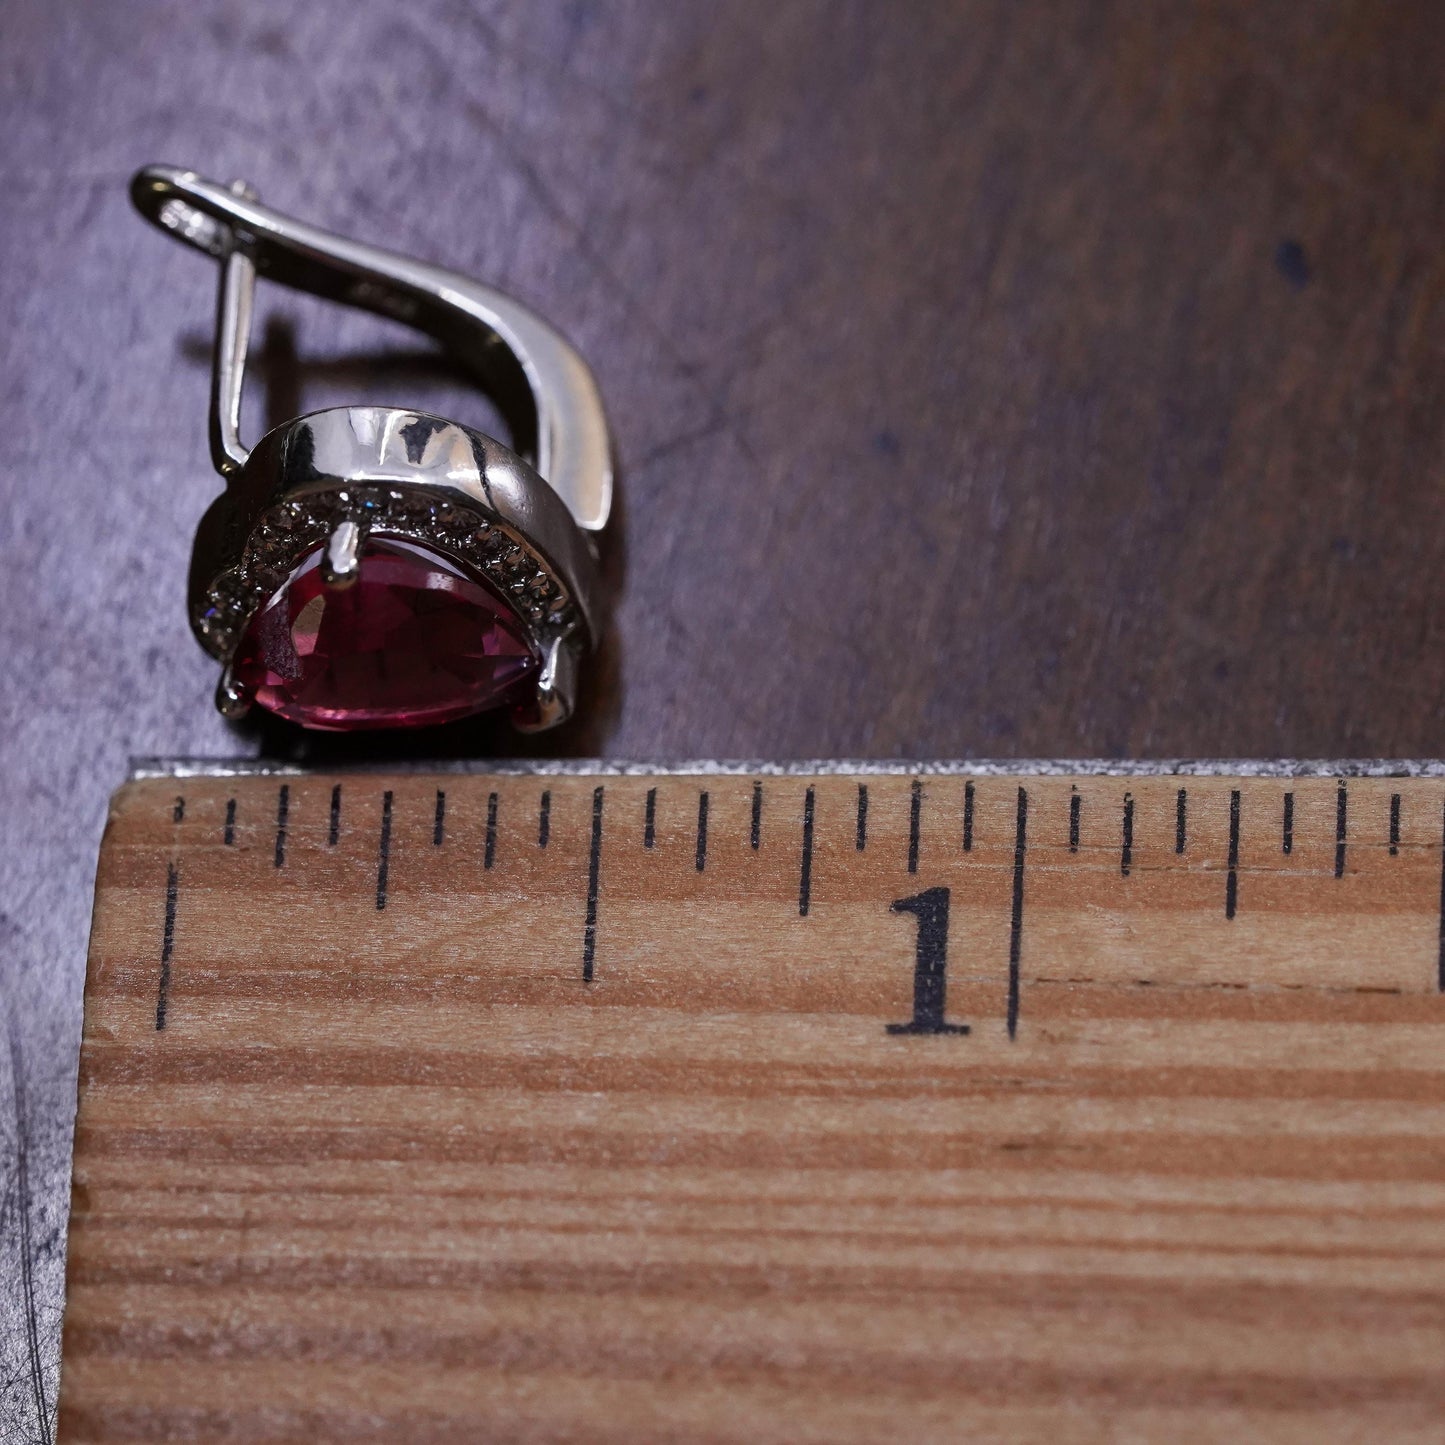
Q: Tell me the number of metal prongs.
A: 3